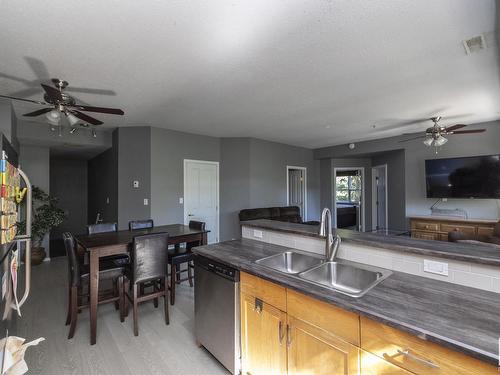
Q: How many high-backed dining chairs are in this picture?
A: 5